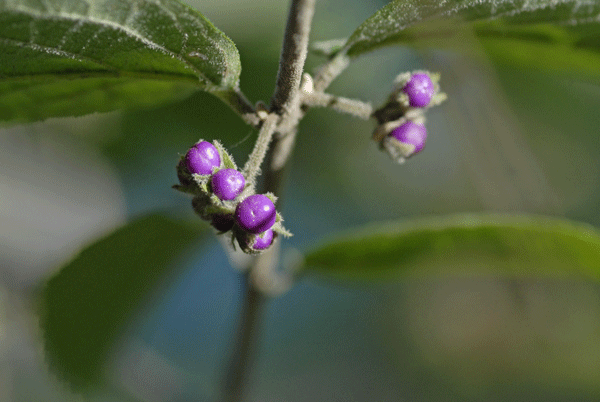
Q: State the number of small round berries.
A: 6